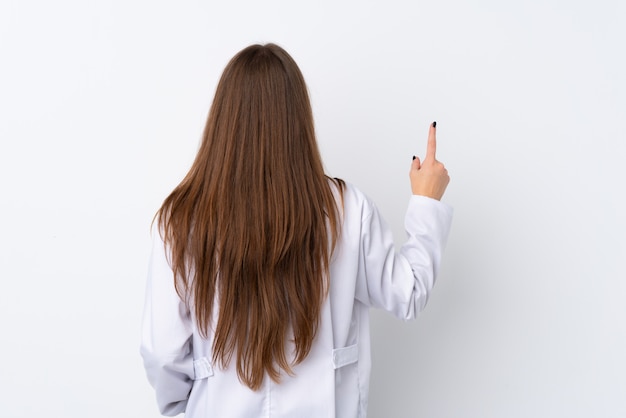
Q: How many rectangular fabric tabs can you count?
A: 2